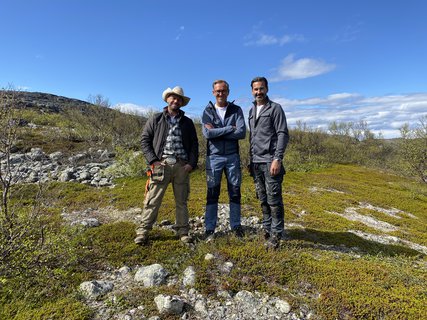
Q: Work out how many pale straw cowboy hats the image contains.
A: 1